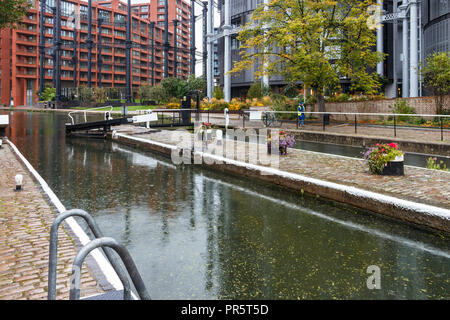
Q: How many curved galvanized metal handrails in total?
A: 2